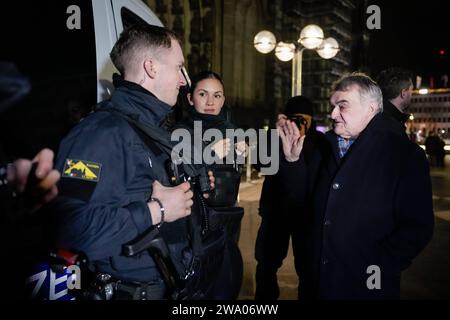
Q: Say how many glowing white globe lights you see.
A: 4